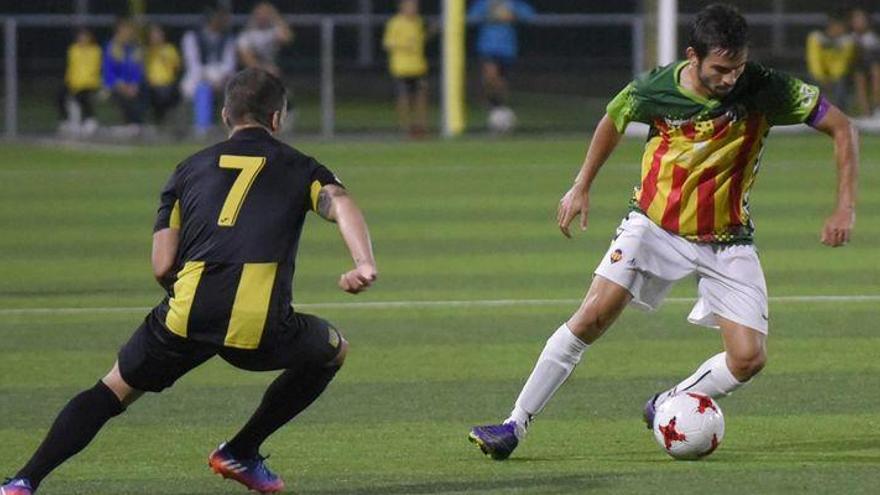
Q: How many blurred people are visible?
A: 9